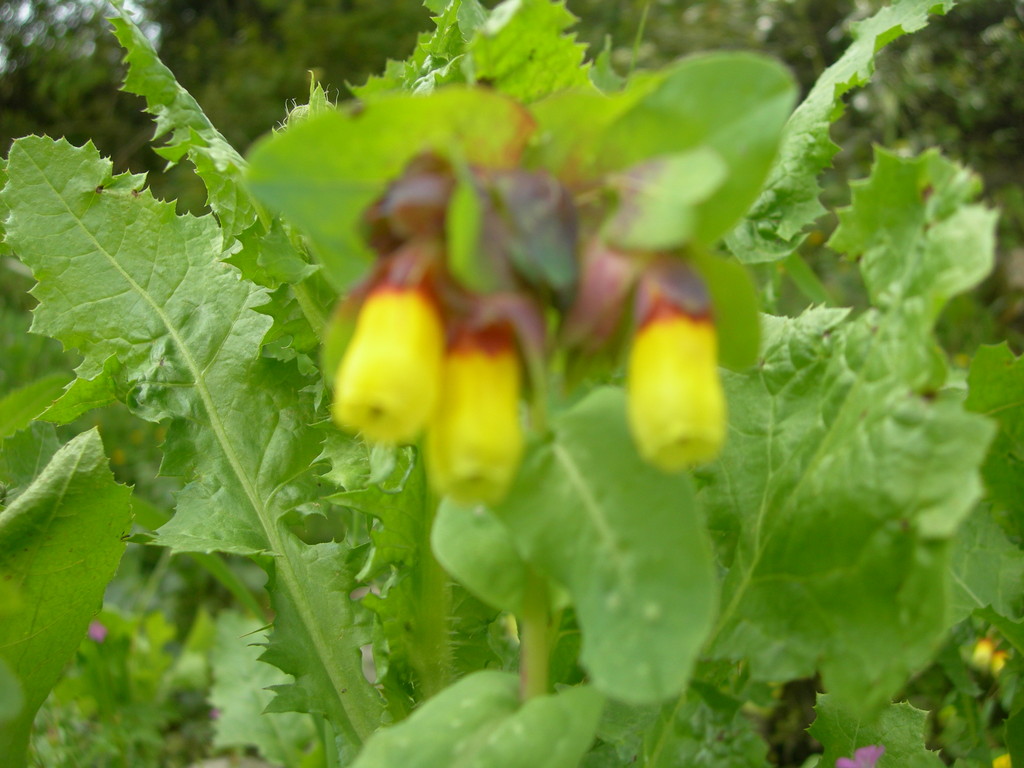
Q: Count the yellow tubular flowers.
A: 3